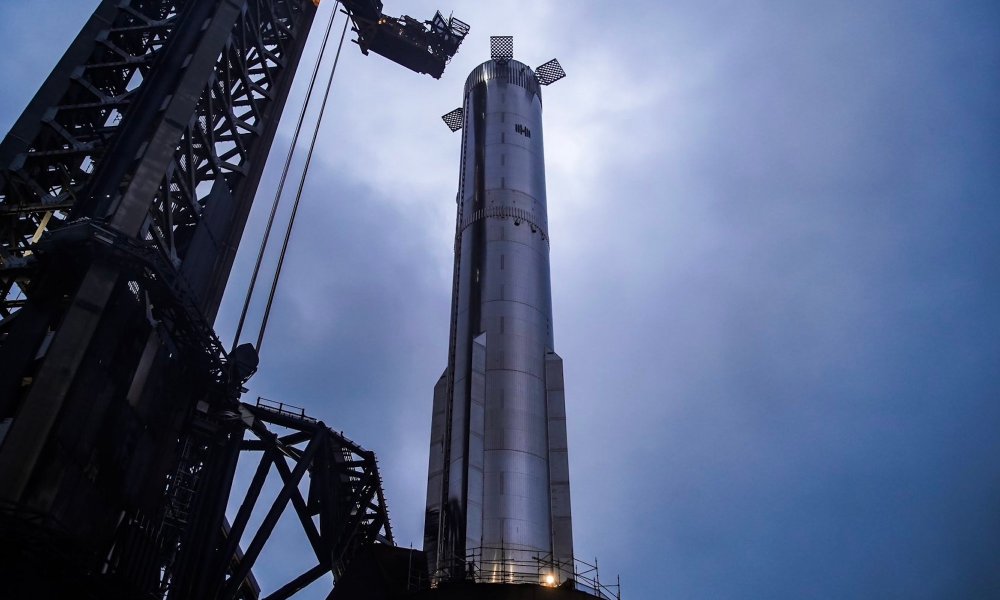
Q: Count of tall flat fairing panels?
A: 3